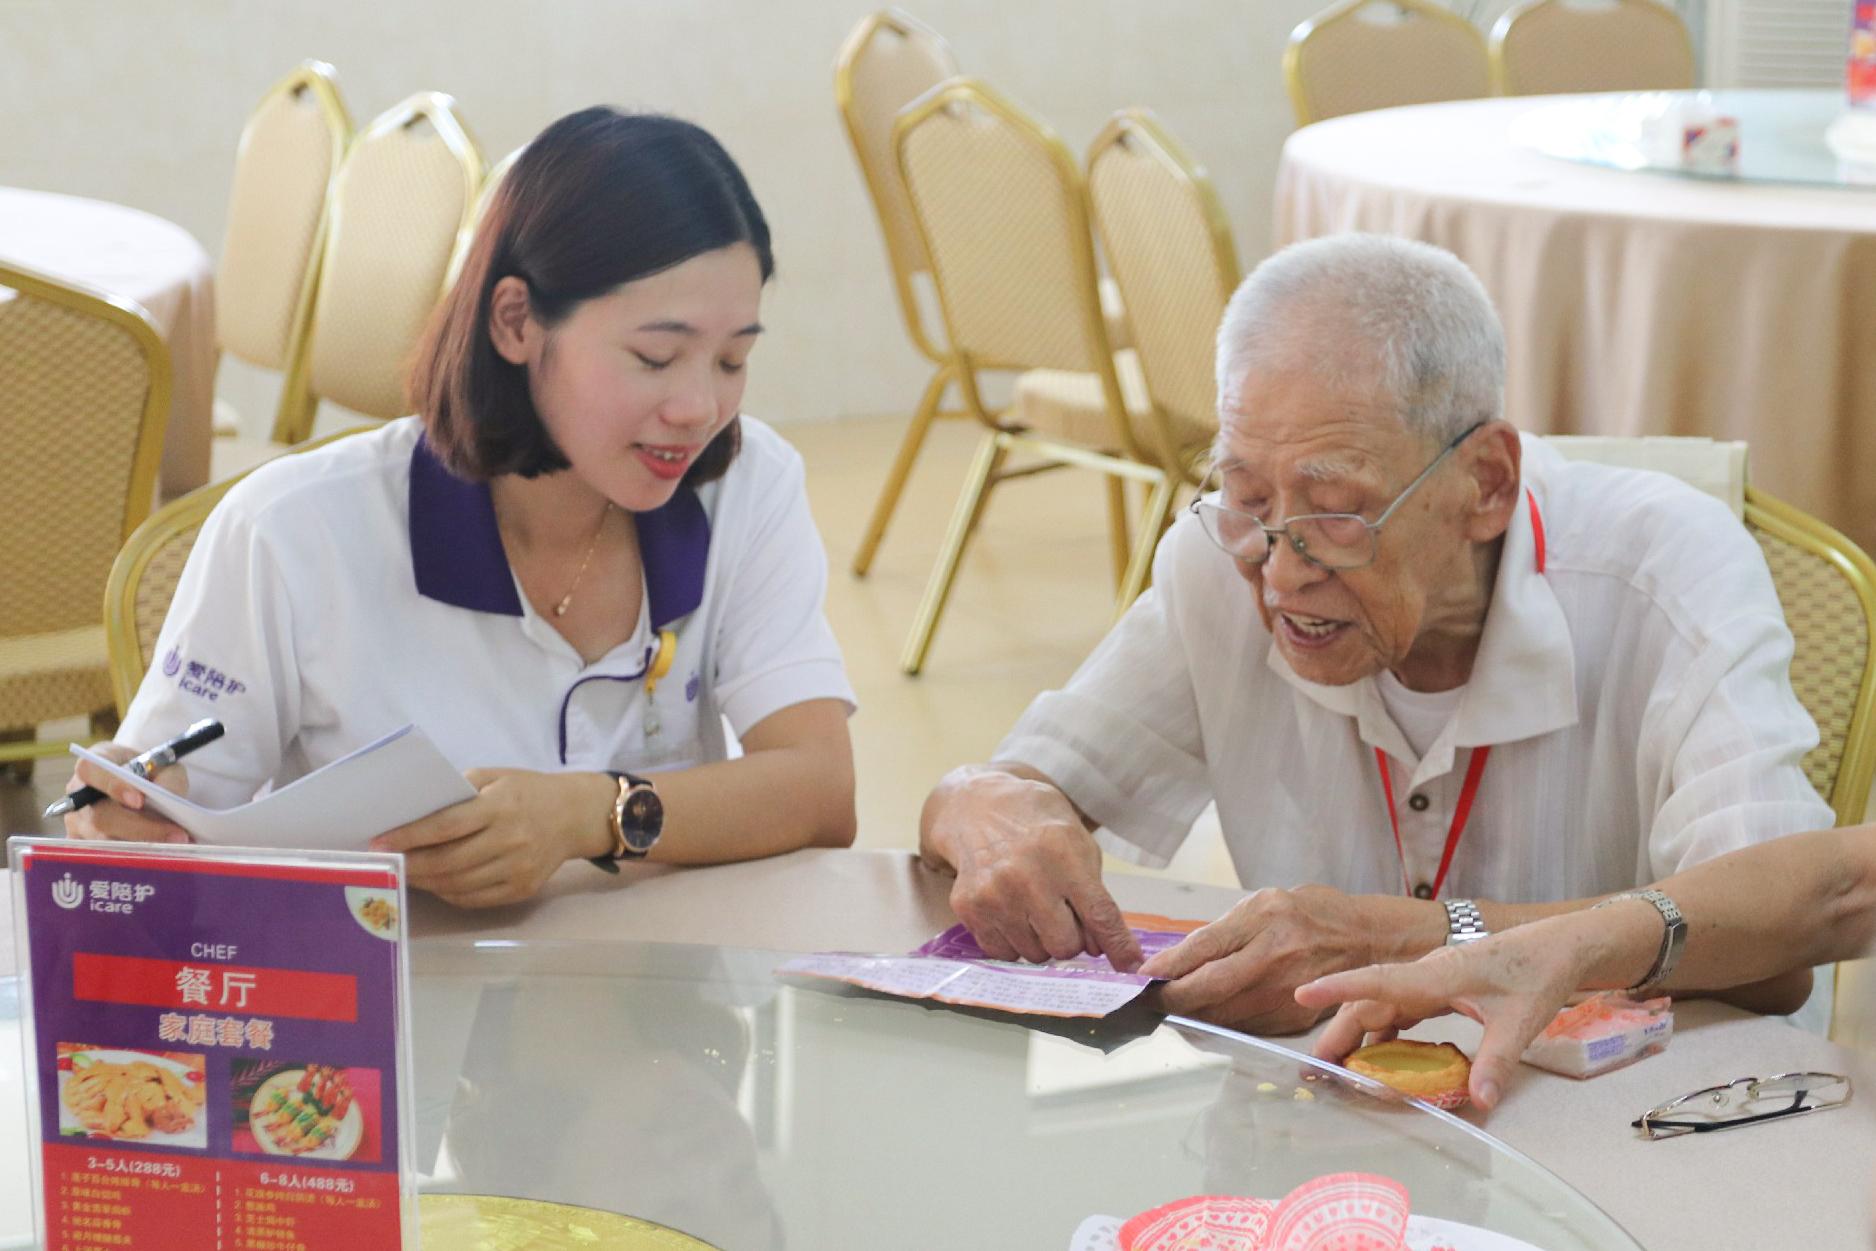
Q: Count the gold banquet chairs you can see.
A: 11